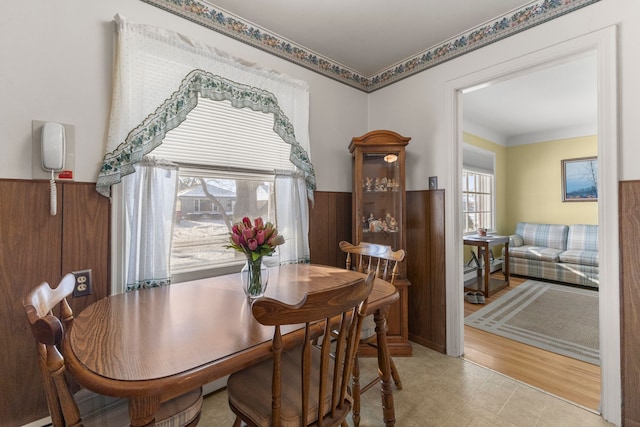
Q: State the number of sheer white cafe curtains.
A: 2